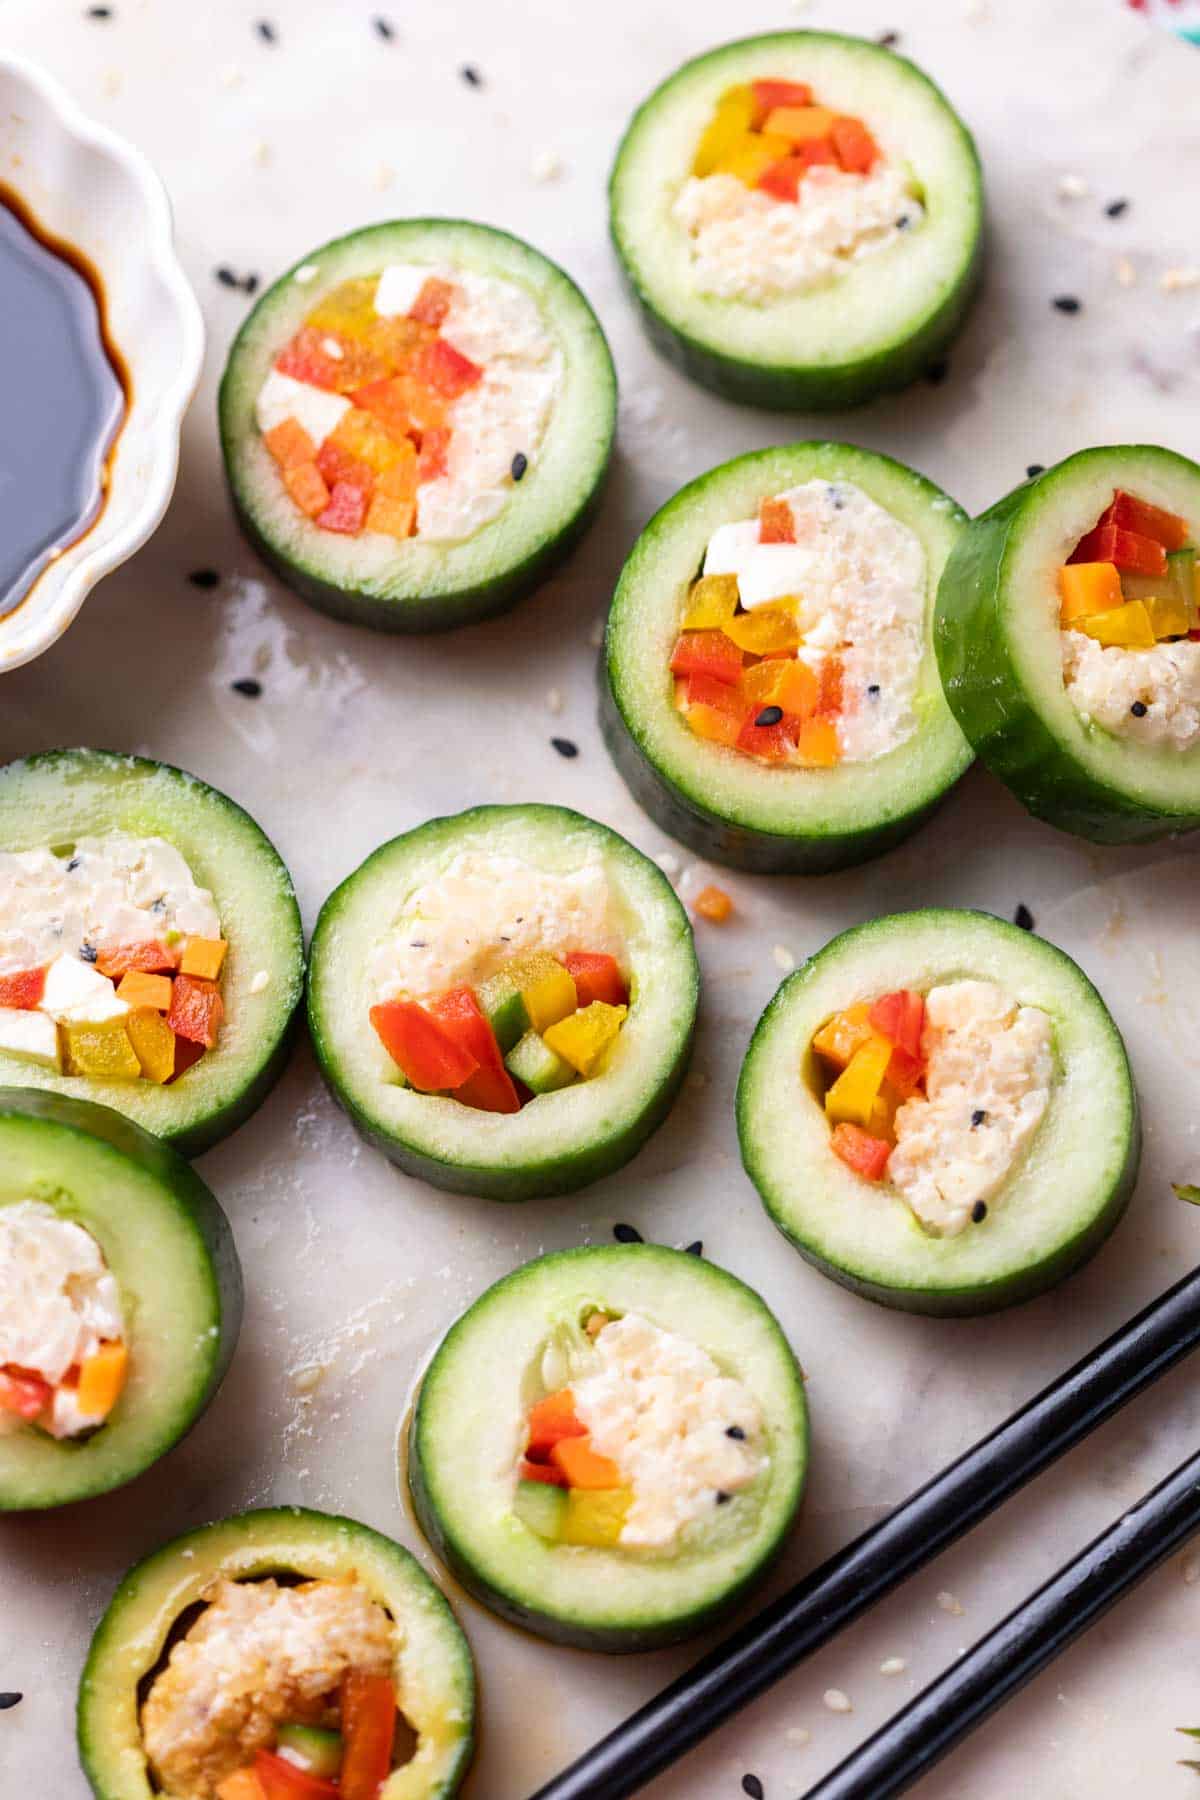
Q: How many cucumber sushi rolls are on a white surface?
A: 10